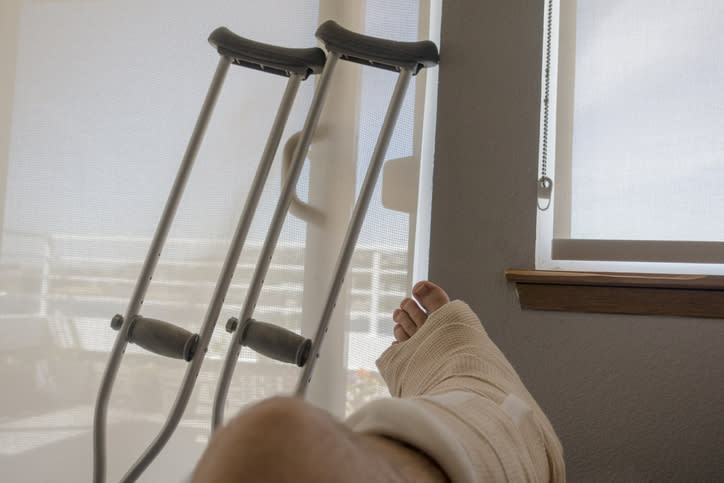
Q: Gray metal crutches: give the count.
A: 2